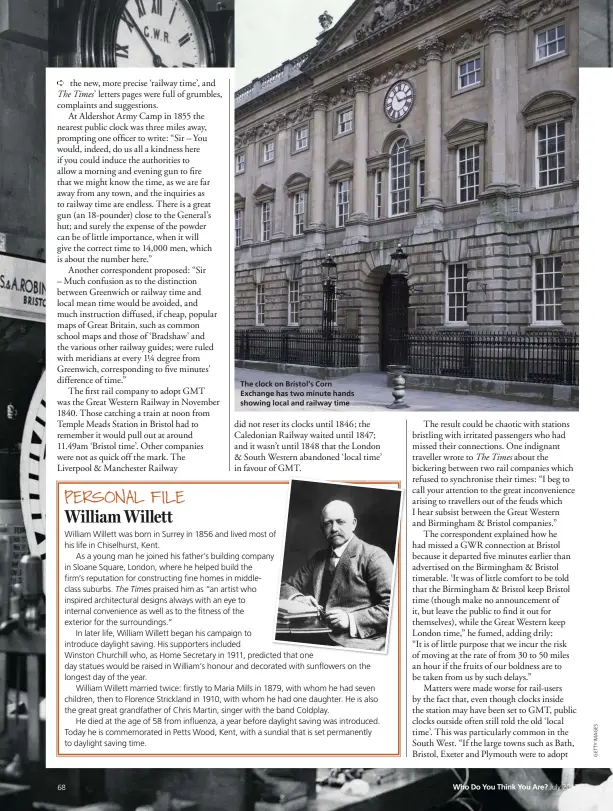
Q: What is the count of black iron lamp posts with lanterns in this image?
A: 2